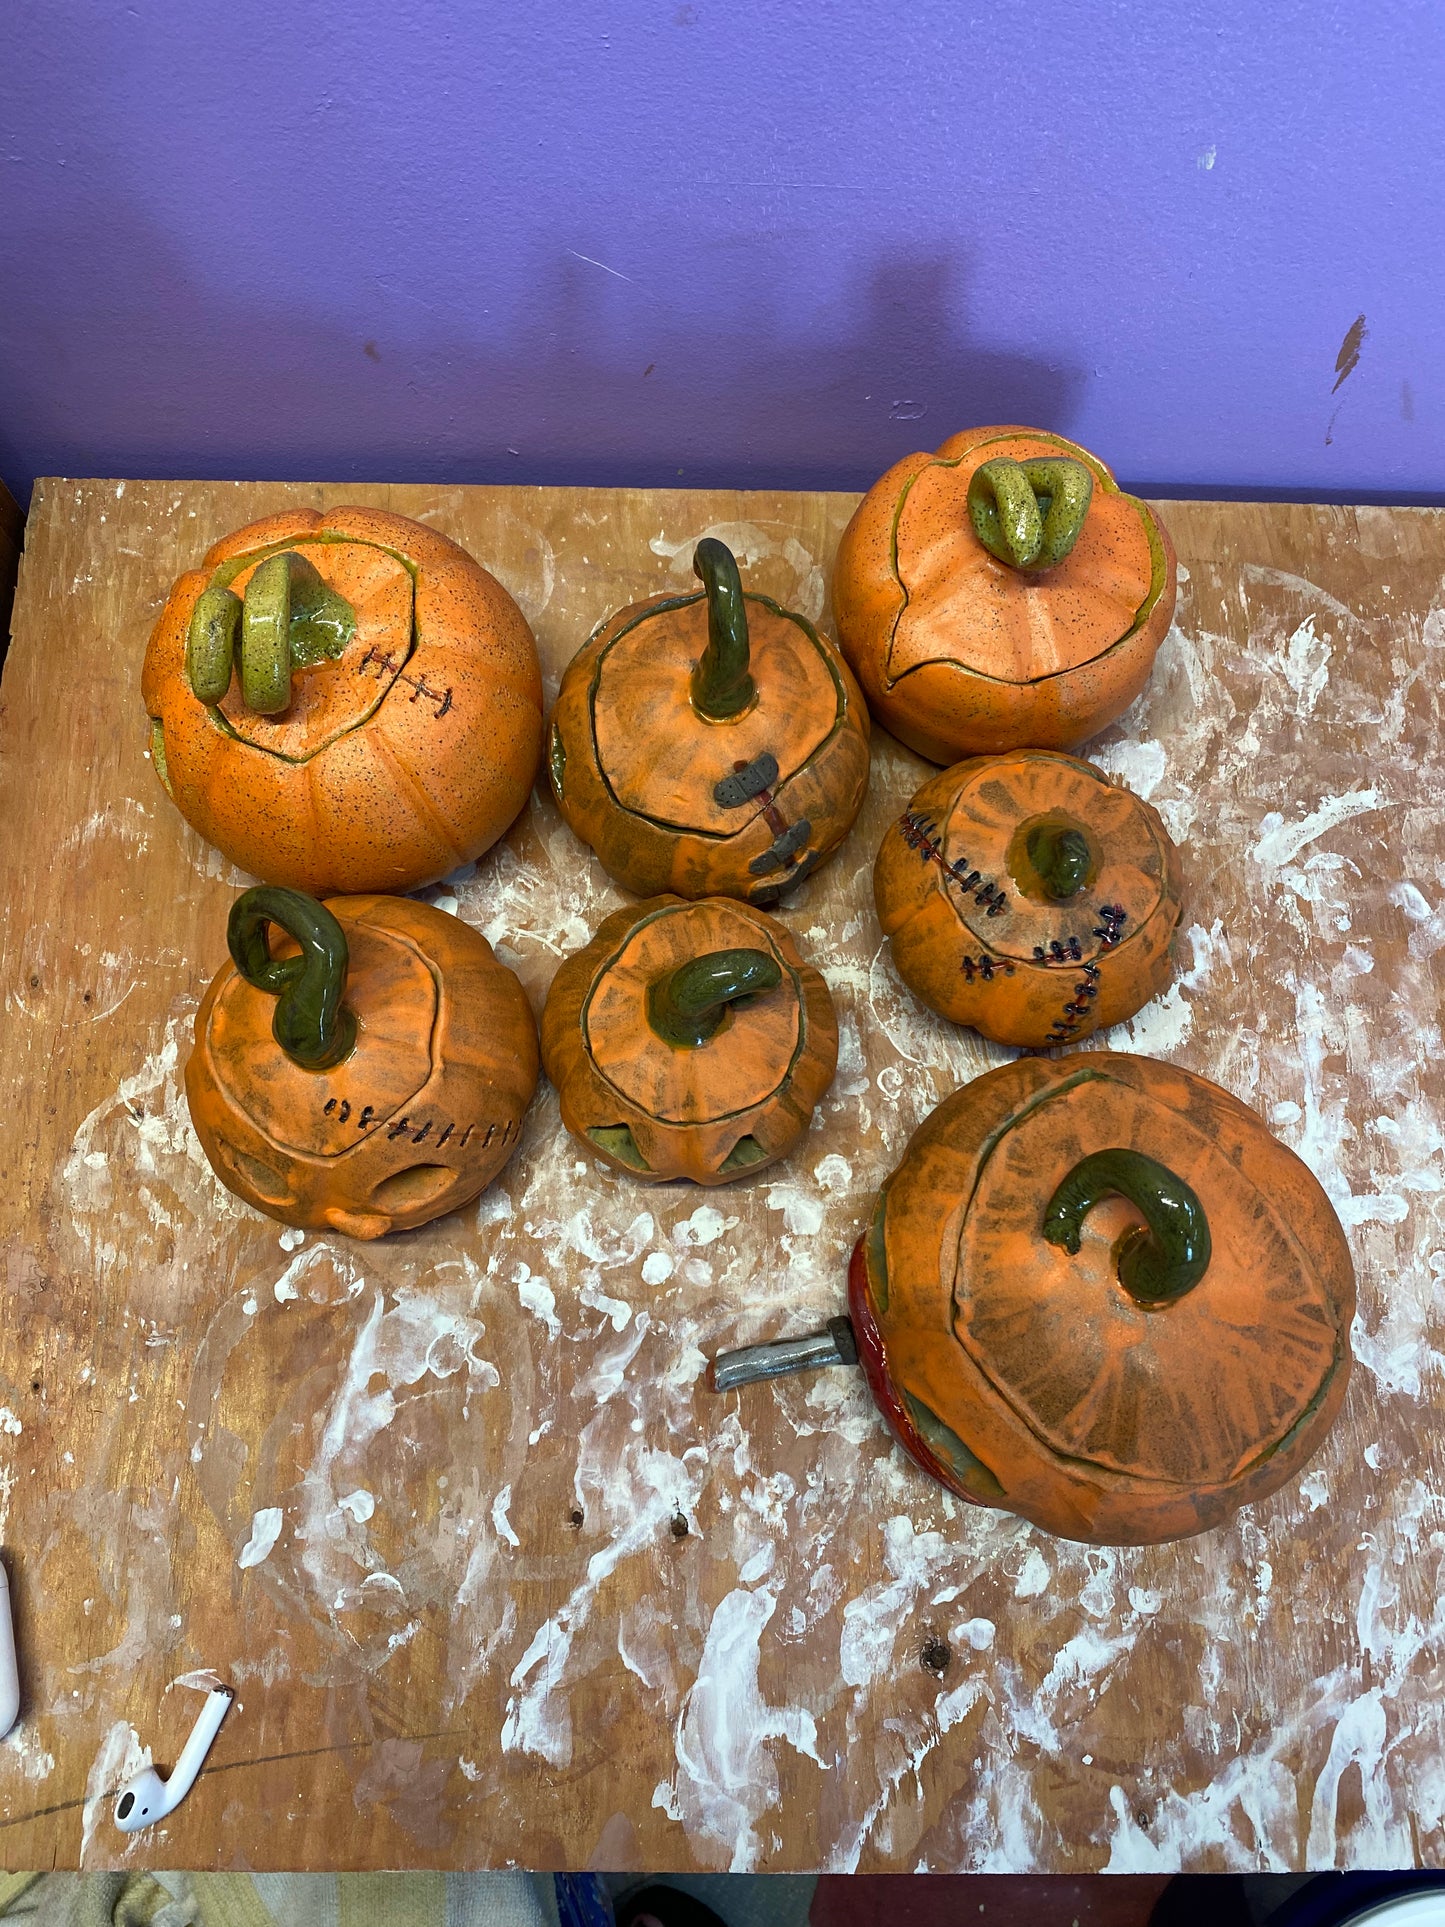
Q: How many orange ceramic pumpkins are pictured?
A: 7